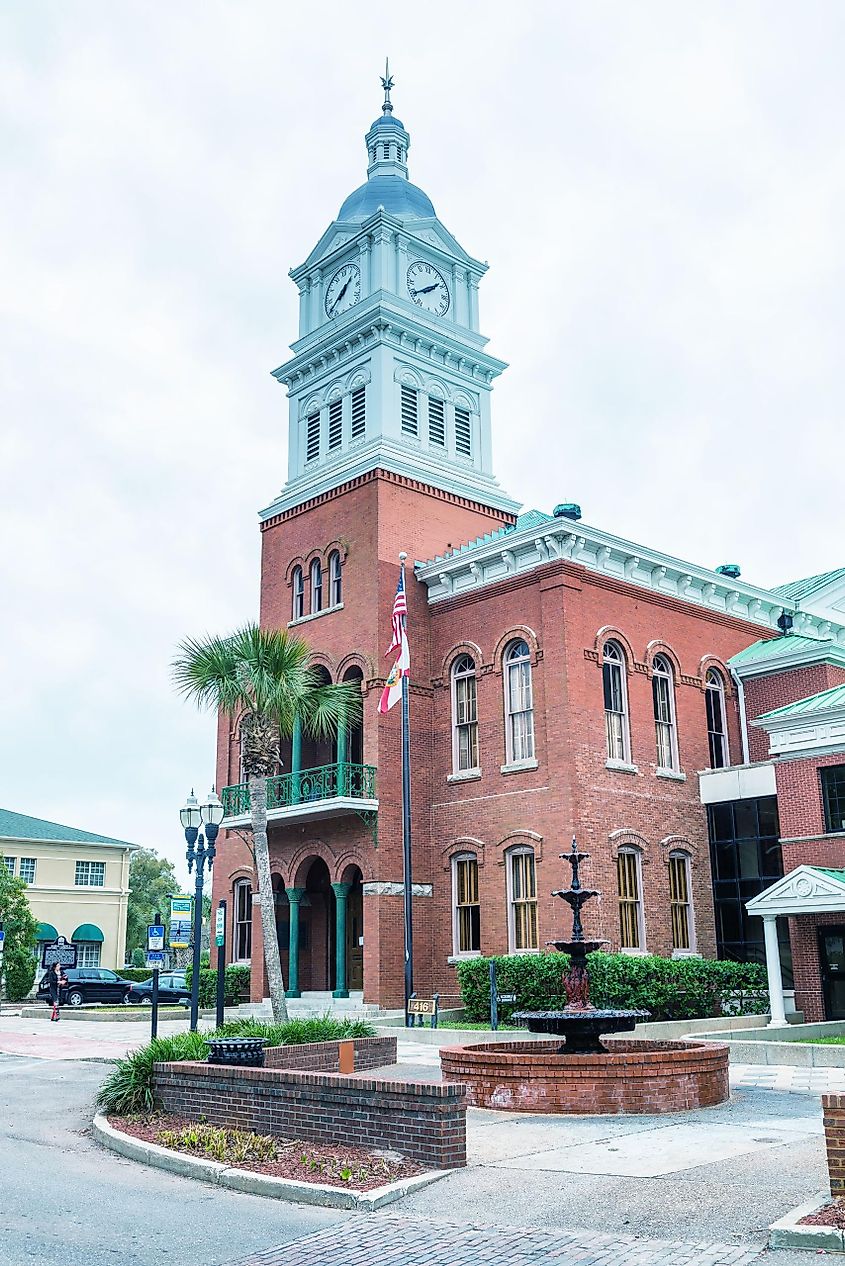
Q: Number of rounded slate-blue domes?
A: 2